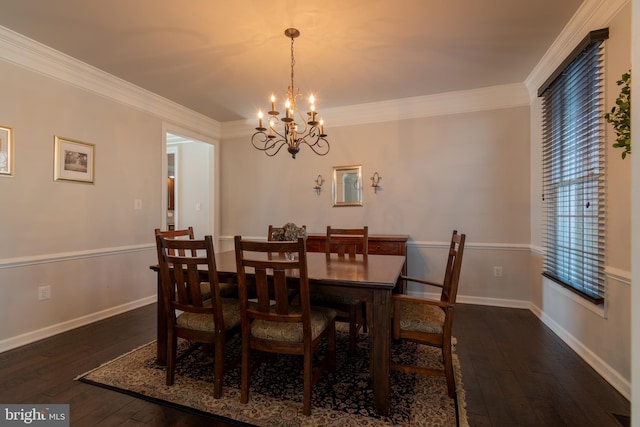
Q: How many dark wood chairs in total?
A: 6